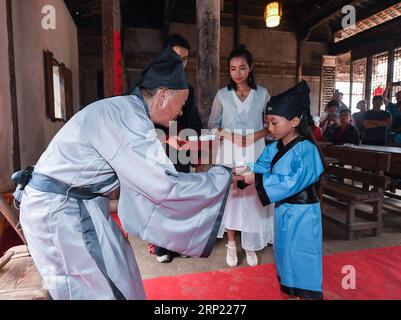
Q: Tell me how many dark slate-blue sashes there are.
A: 1